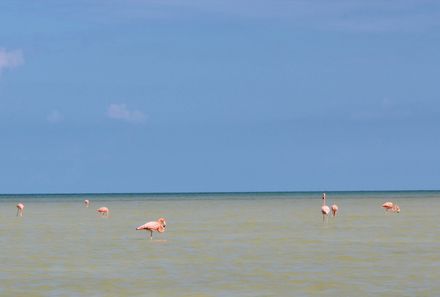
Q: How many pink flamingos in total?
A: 7